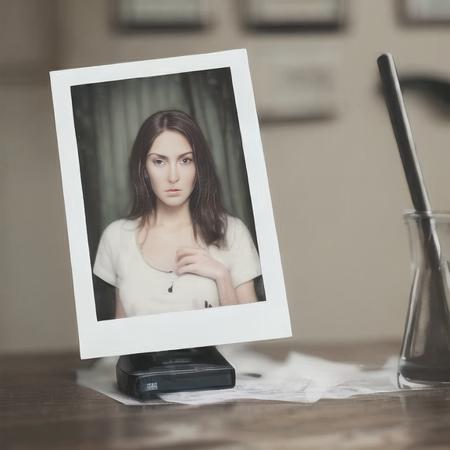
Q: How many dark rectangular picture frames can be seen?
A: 3